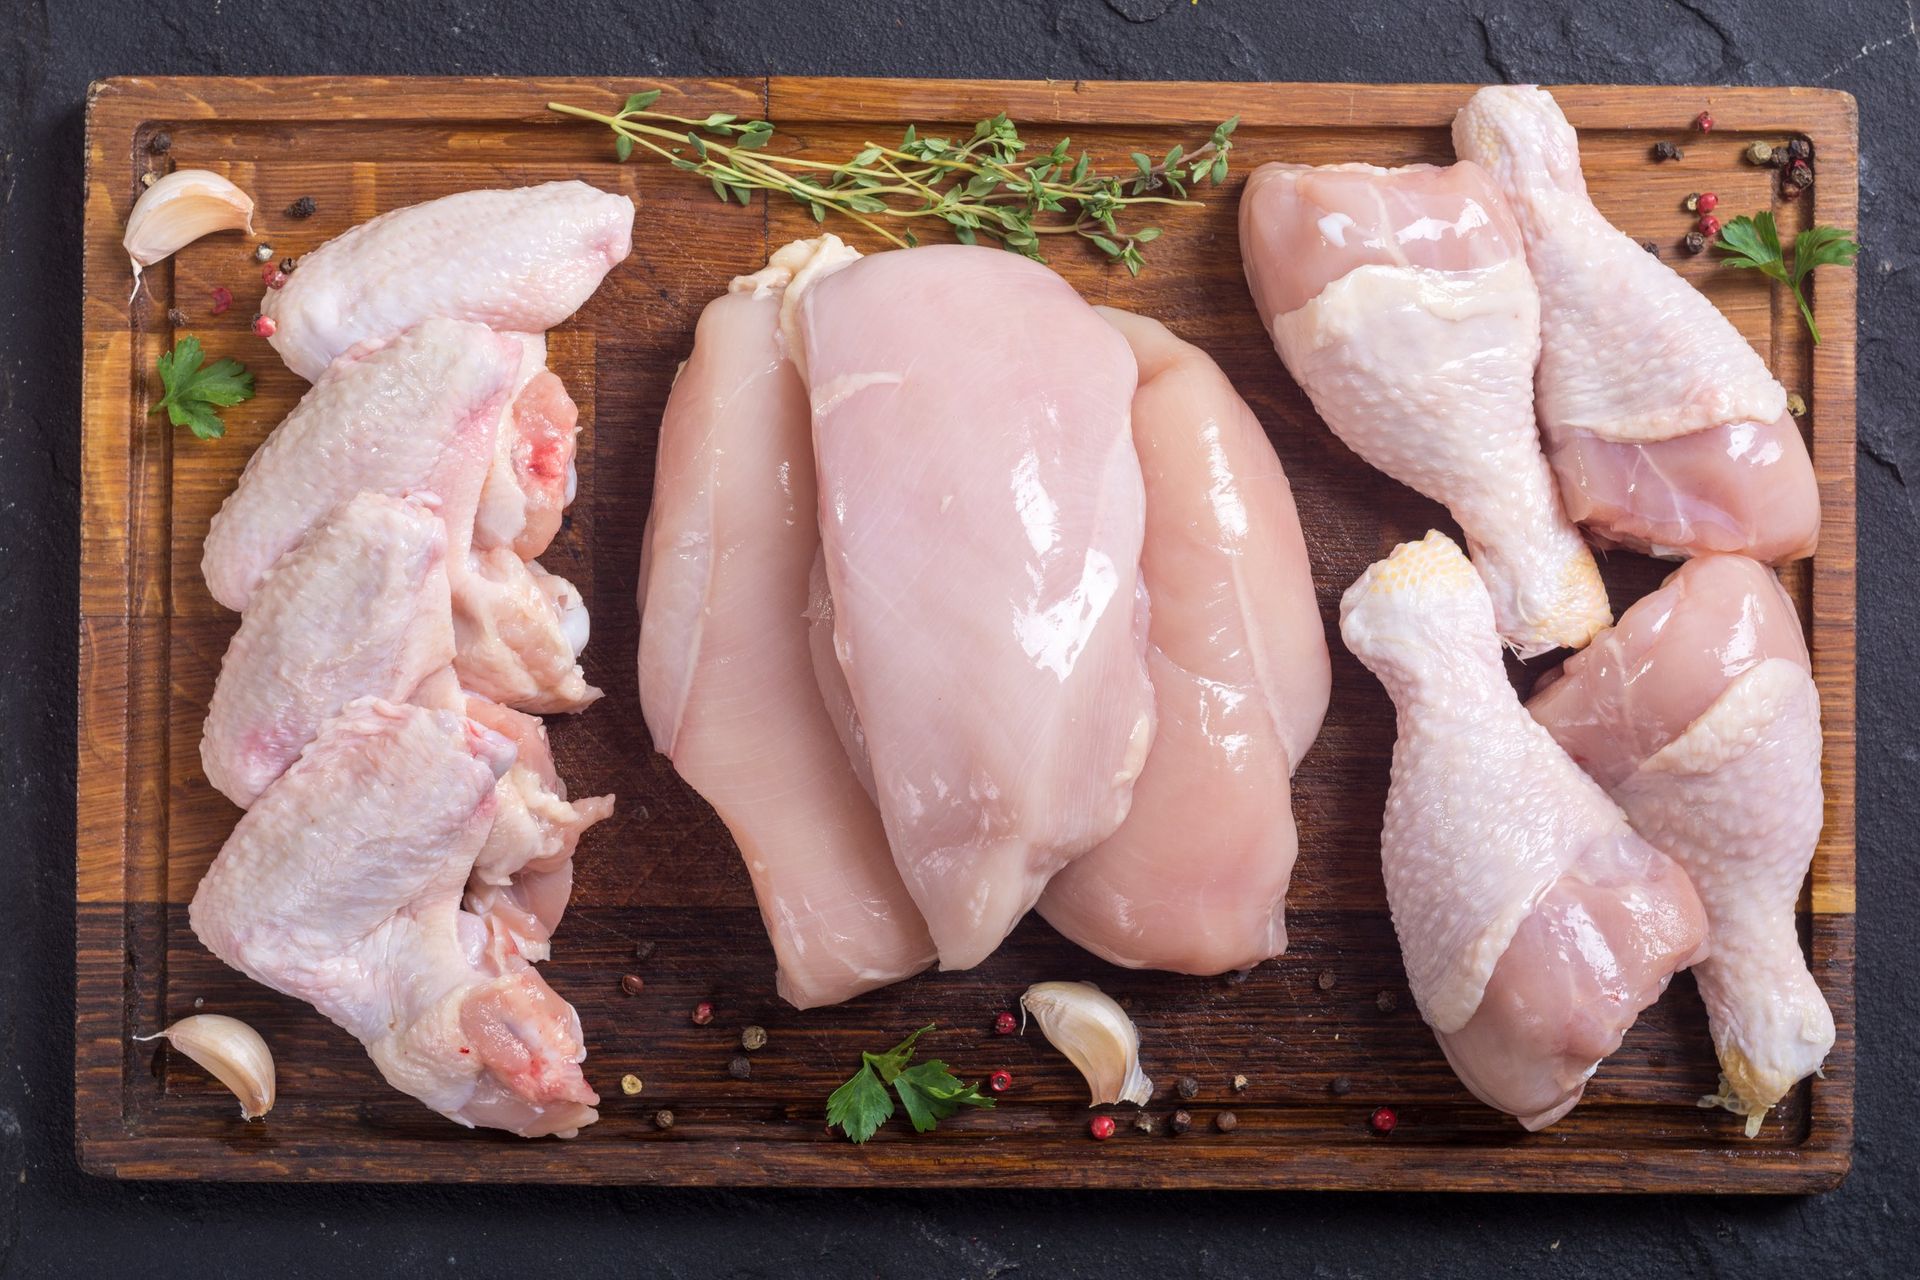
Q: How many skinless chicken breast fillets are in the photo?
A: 3